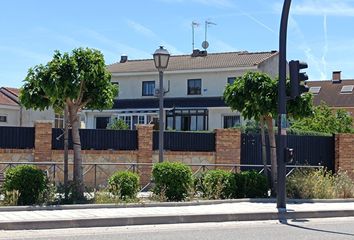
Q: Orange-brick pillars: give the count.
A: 4